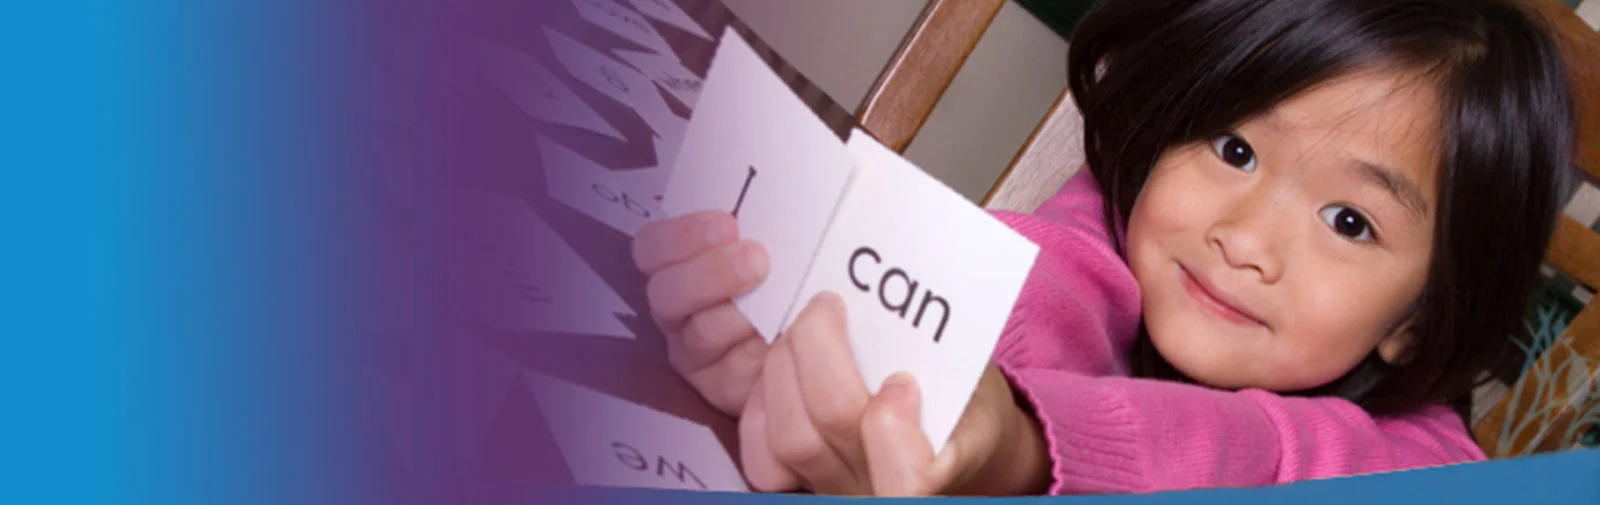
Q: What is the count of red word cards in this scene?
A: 0